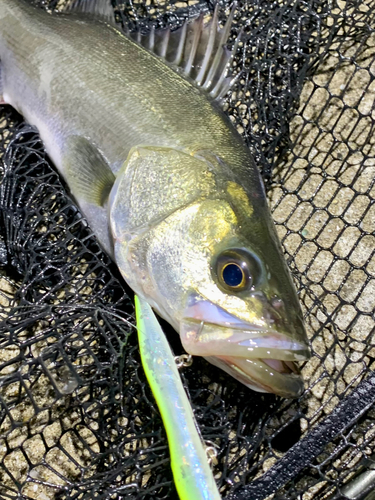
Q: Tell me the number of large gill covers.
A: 1